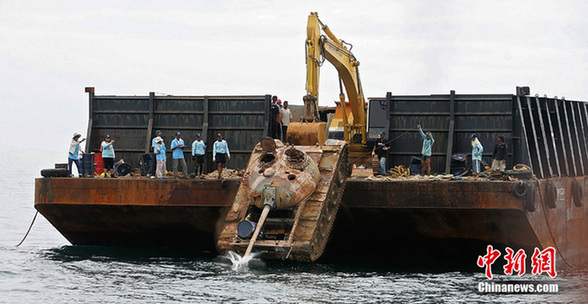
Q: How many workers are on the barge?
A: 14